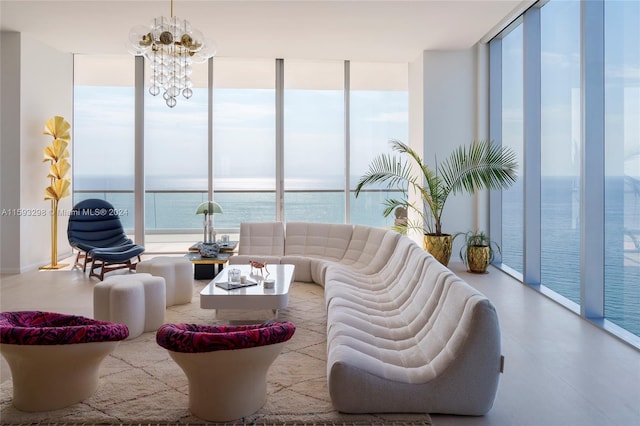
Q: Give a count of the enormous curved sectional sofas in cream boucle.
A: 1